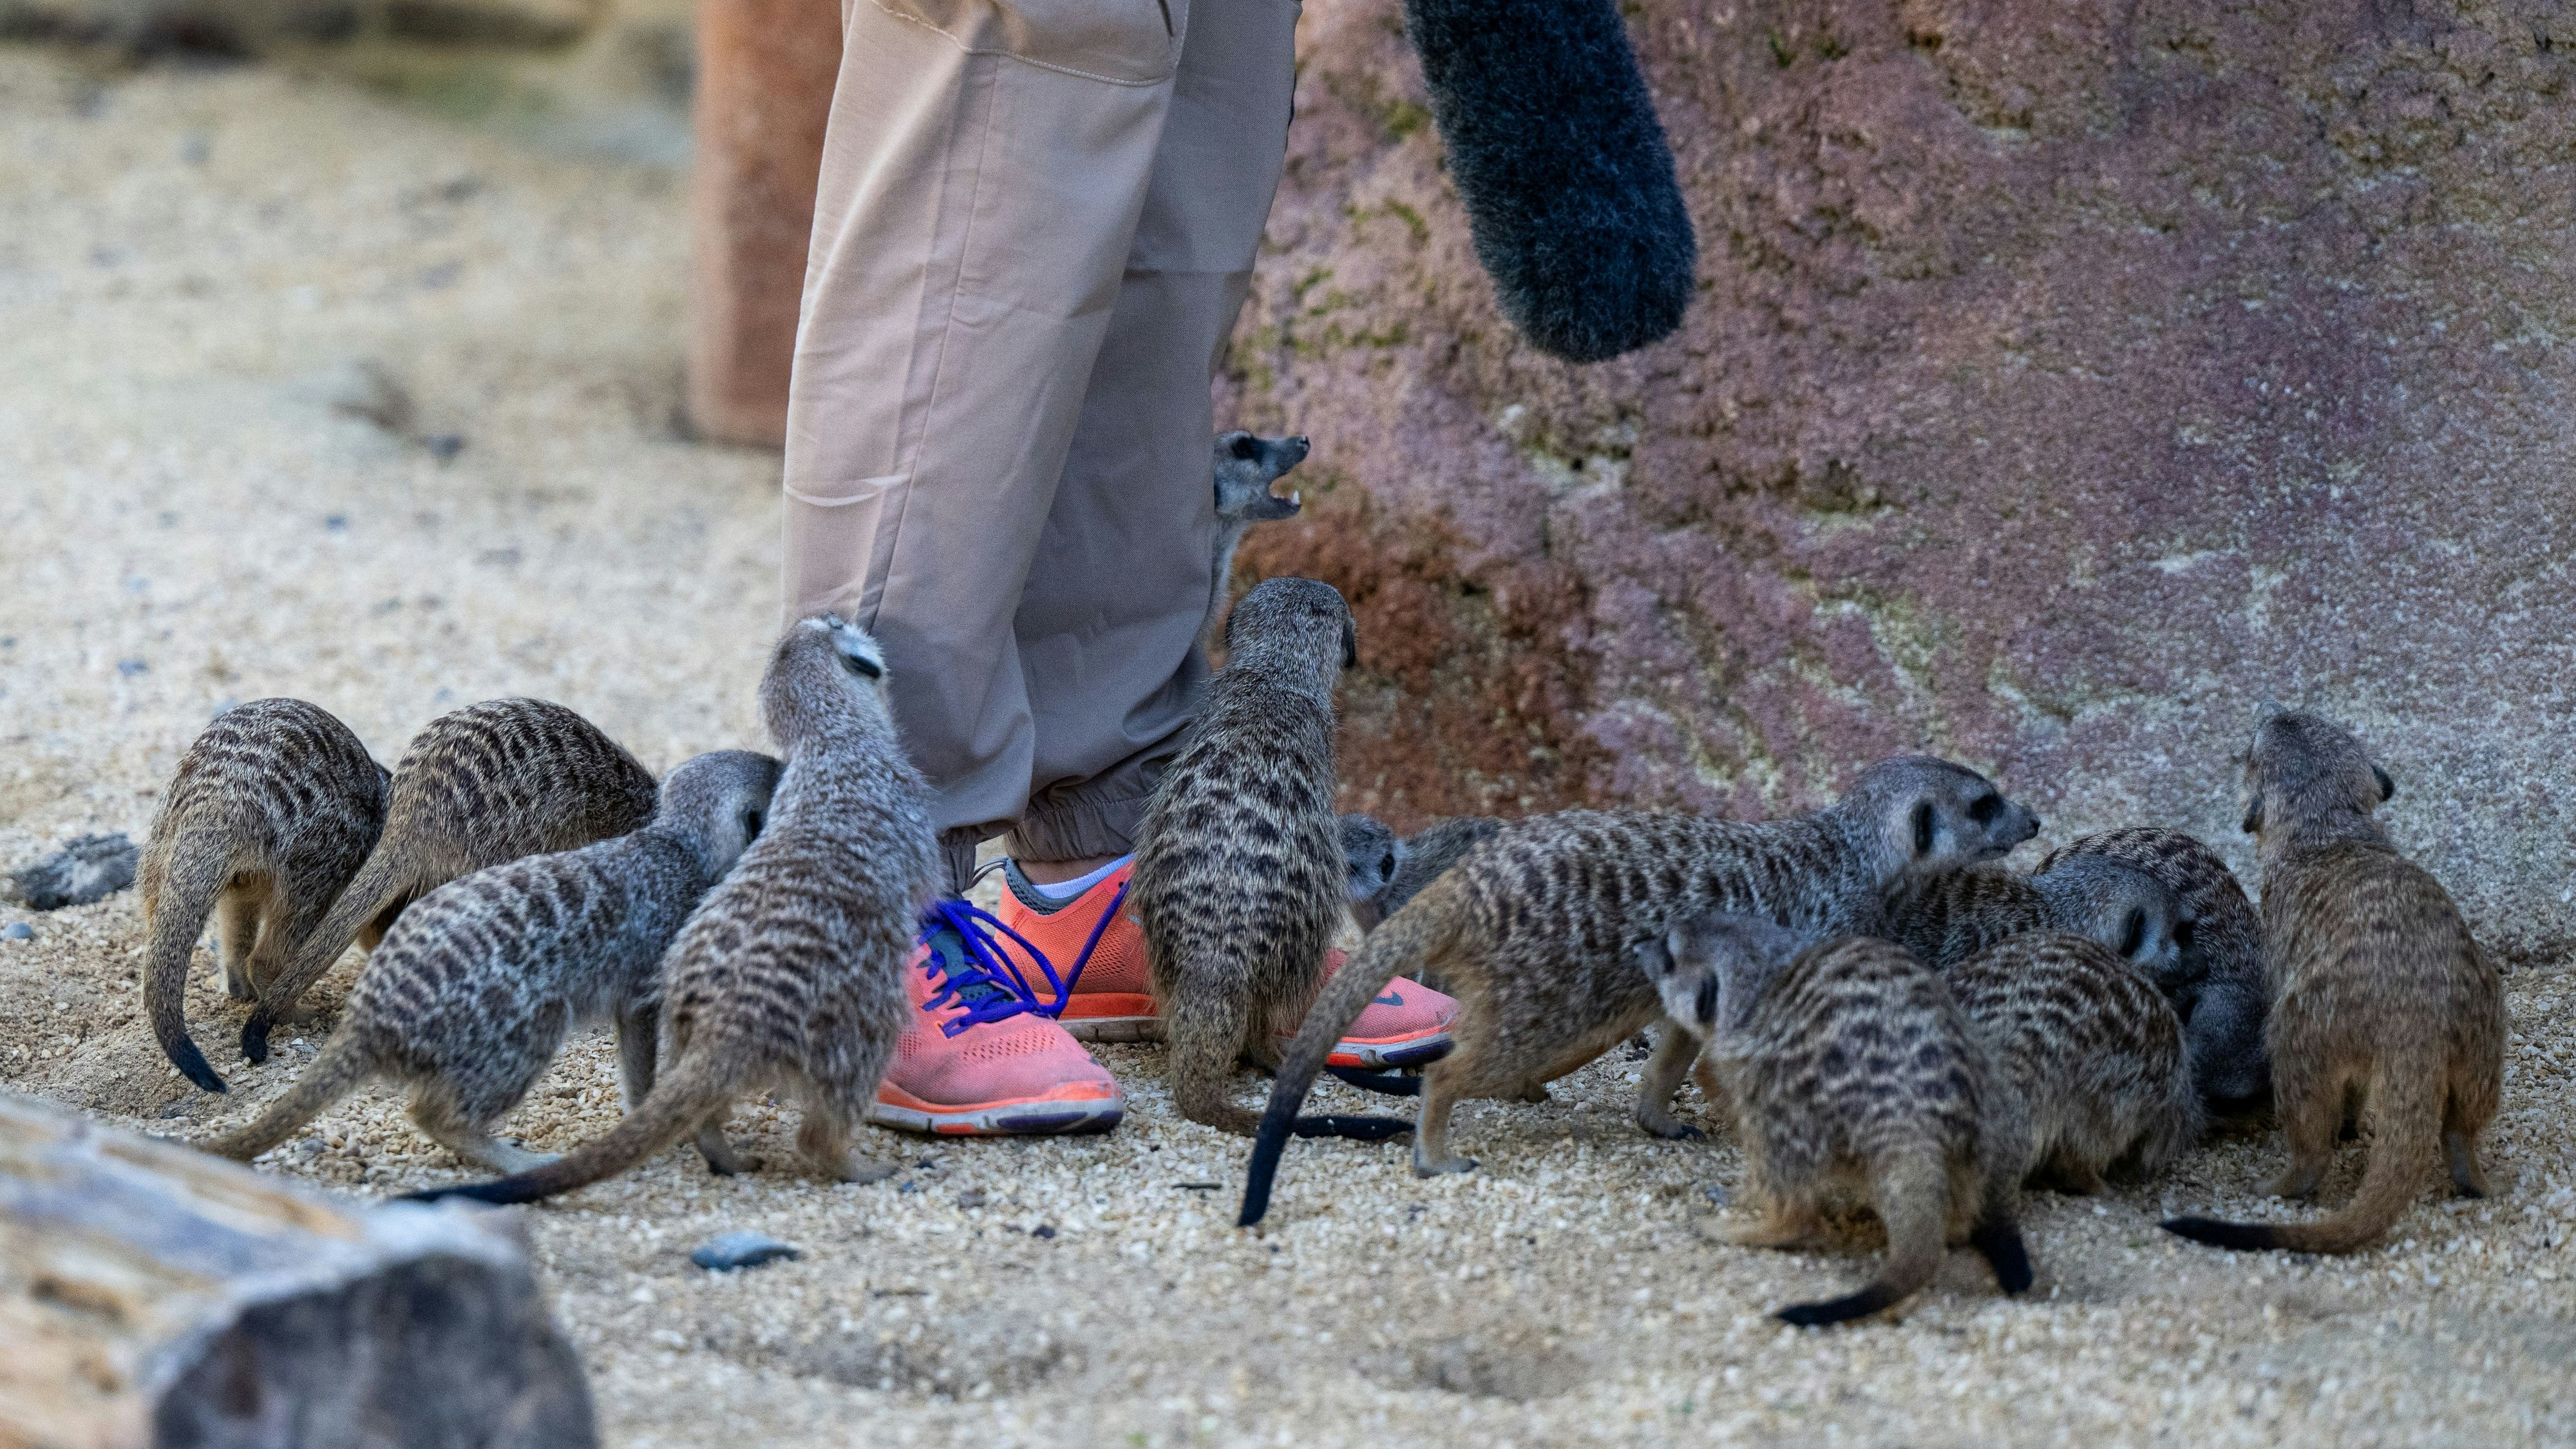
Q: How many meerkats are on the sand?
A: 13